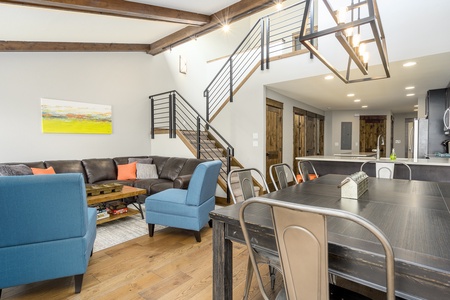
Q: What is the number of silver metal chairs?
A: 5